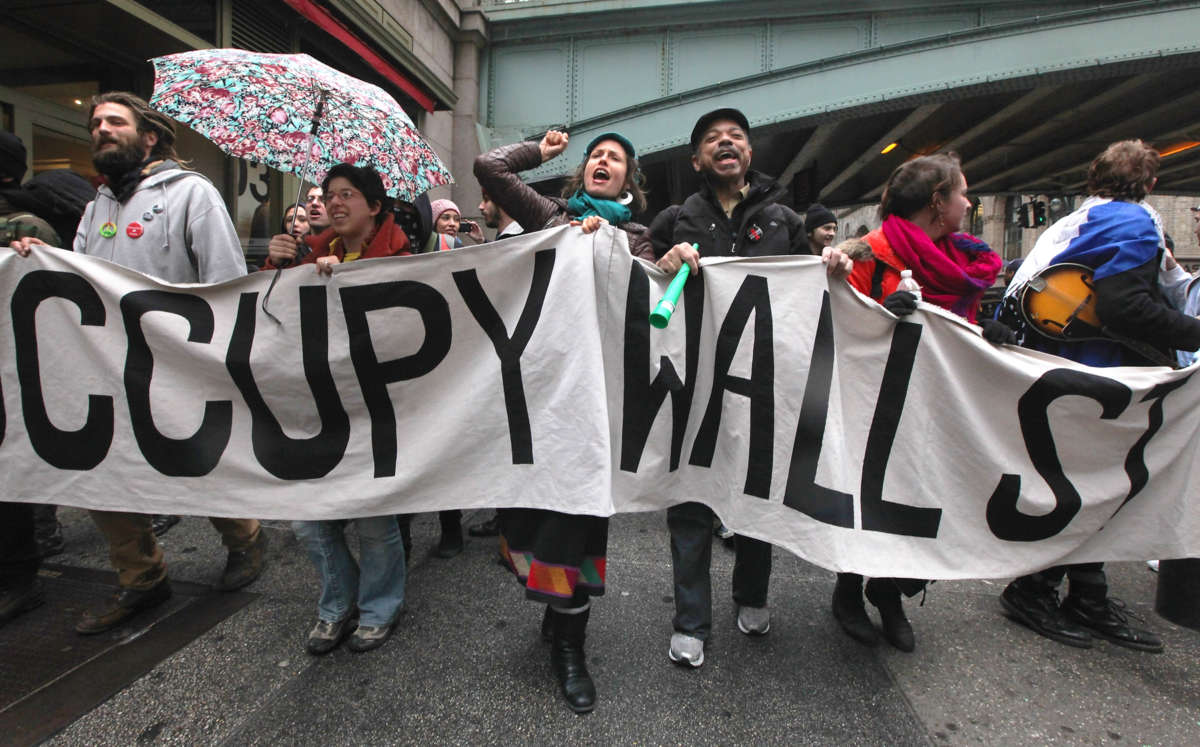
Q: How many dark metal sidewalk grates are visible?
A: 1